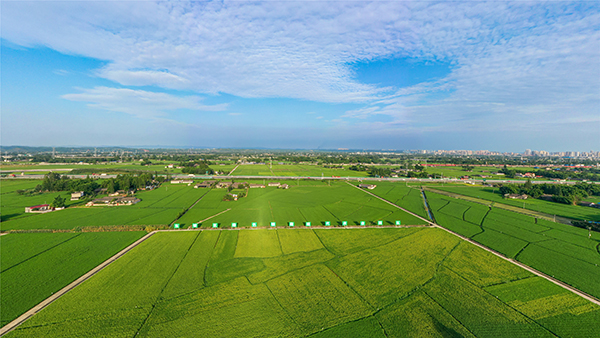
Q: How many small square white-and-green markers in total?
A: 13